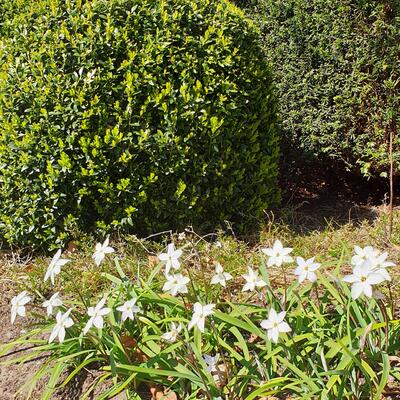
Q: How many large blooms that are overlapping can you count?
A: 3